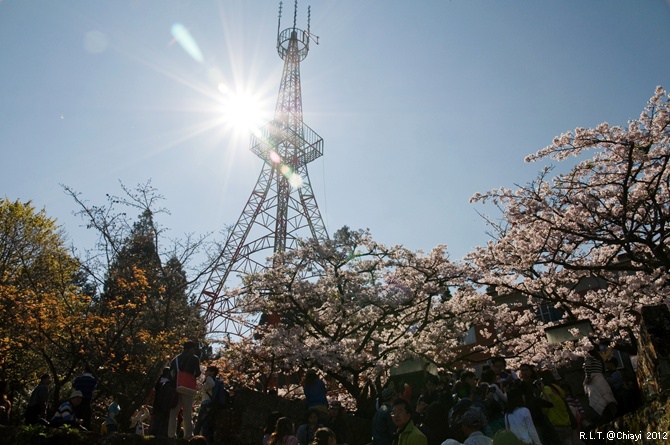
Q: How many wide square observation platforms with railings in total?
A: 1